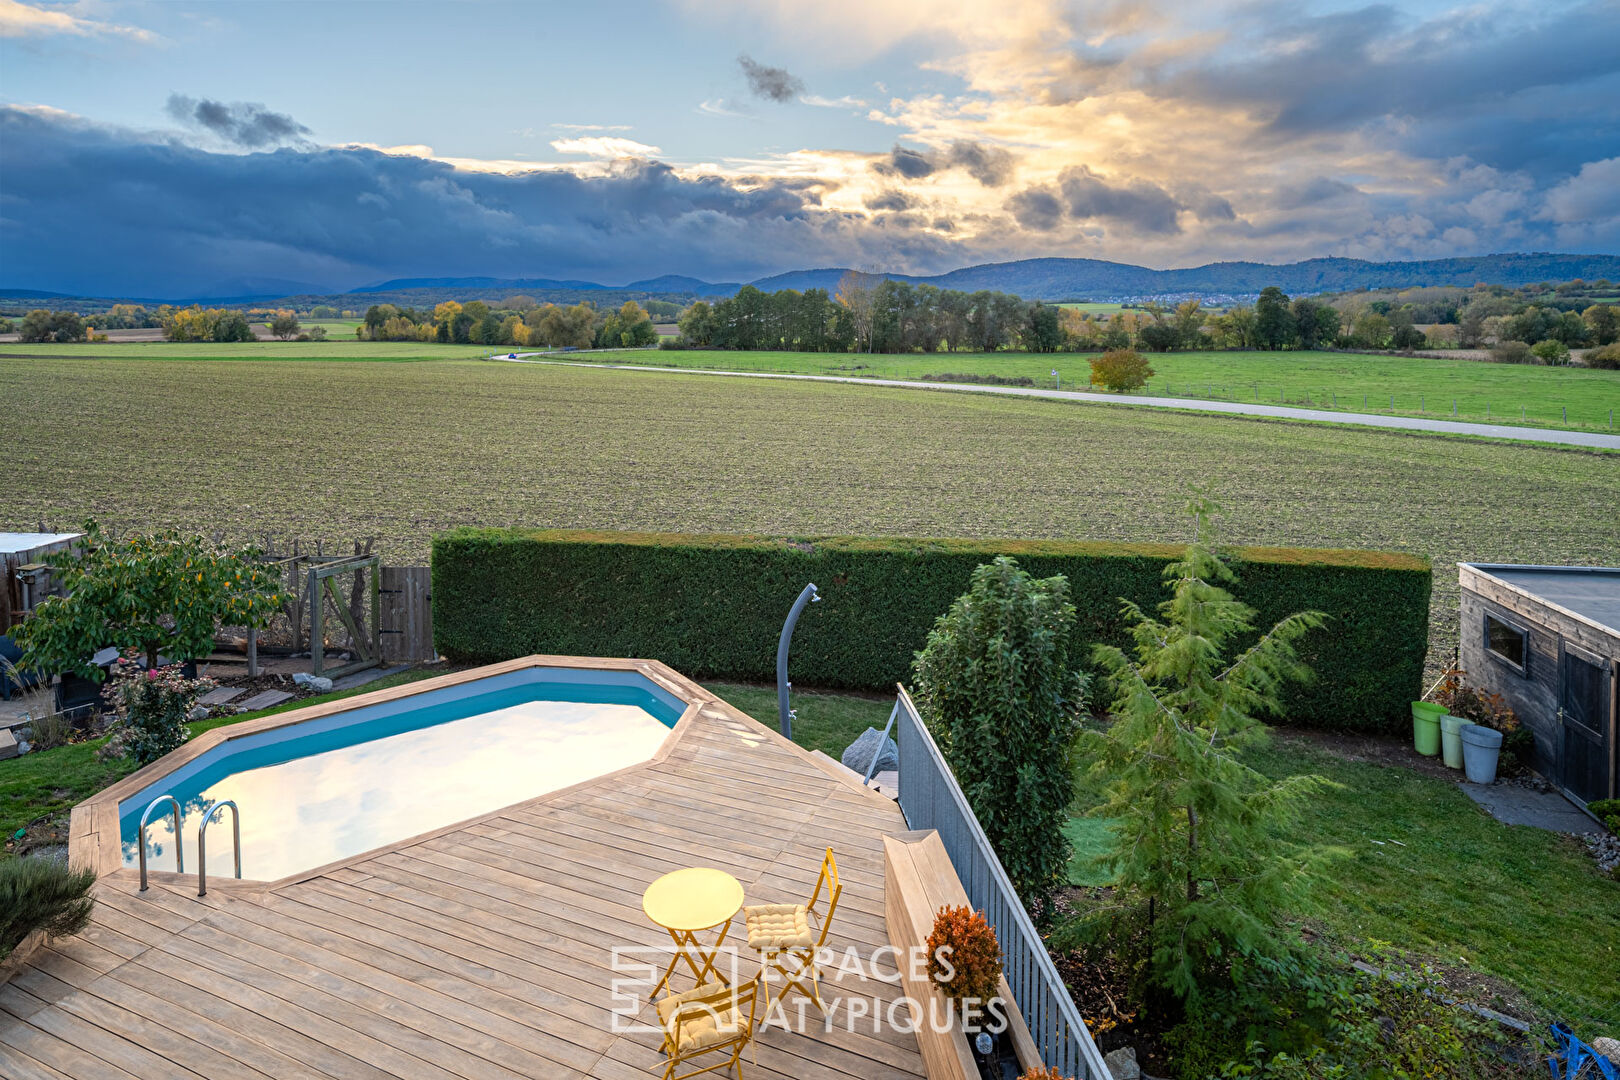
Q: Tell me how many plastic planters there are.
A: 3